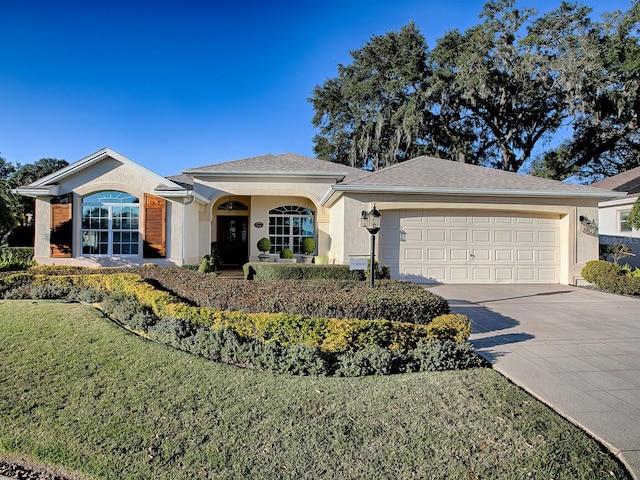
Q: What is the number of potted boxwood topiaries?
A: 3